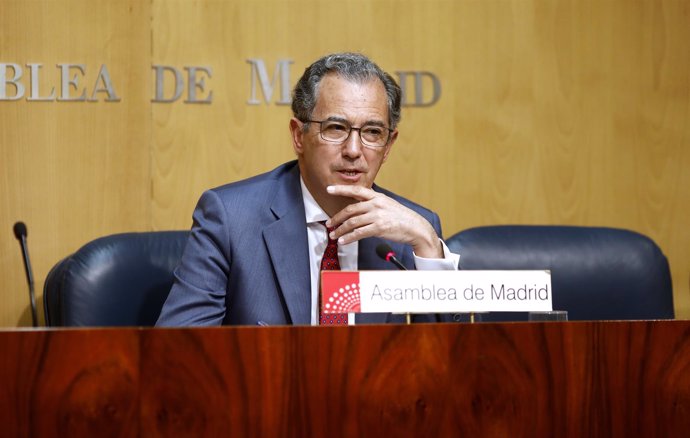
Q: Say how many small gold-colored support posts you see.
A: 2